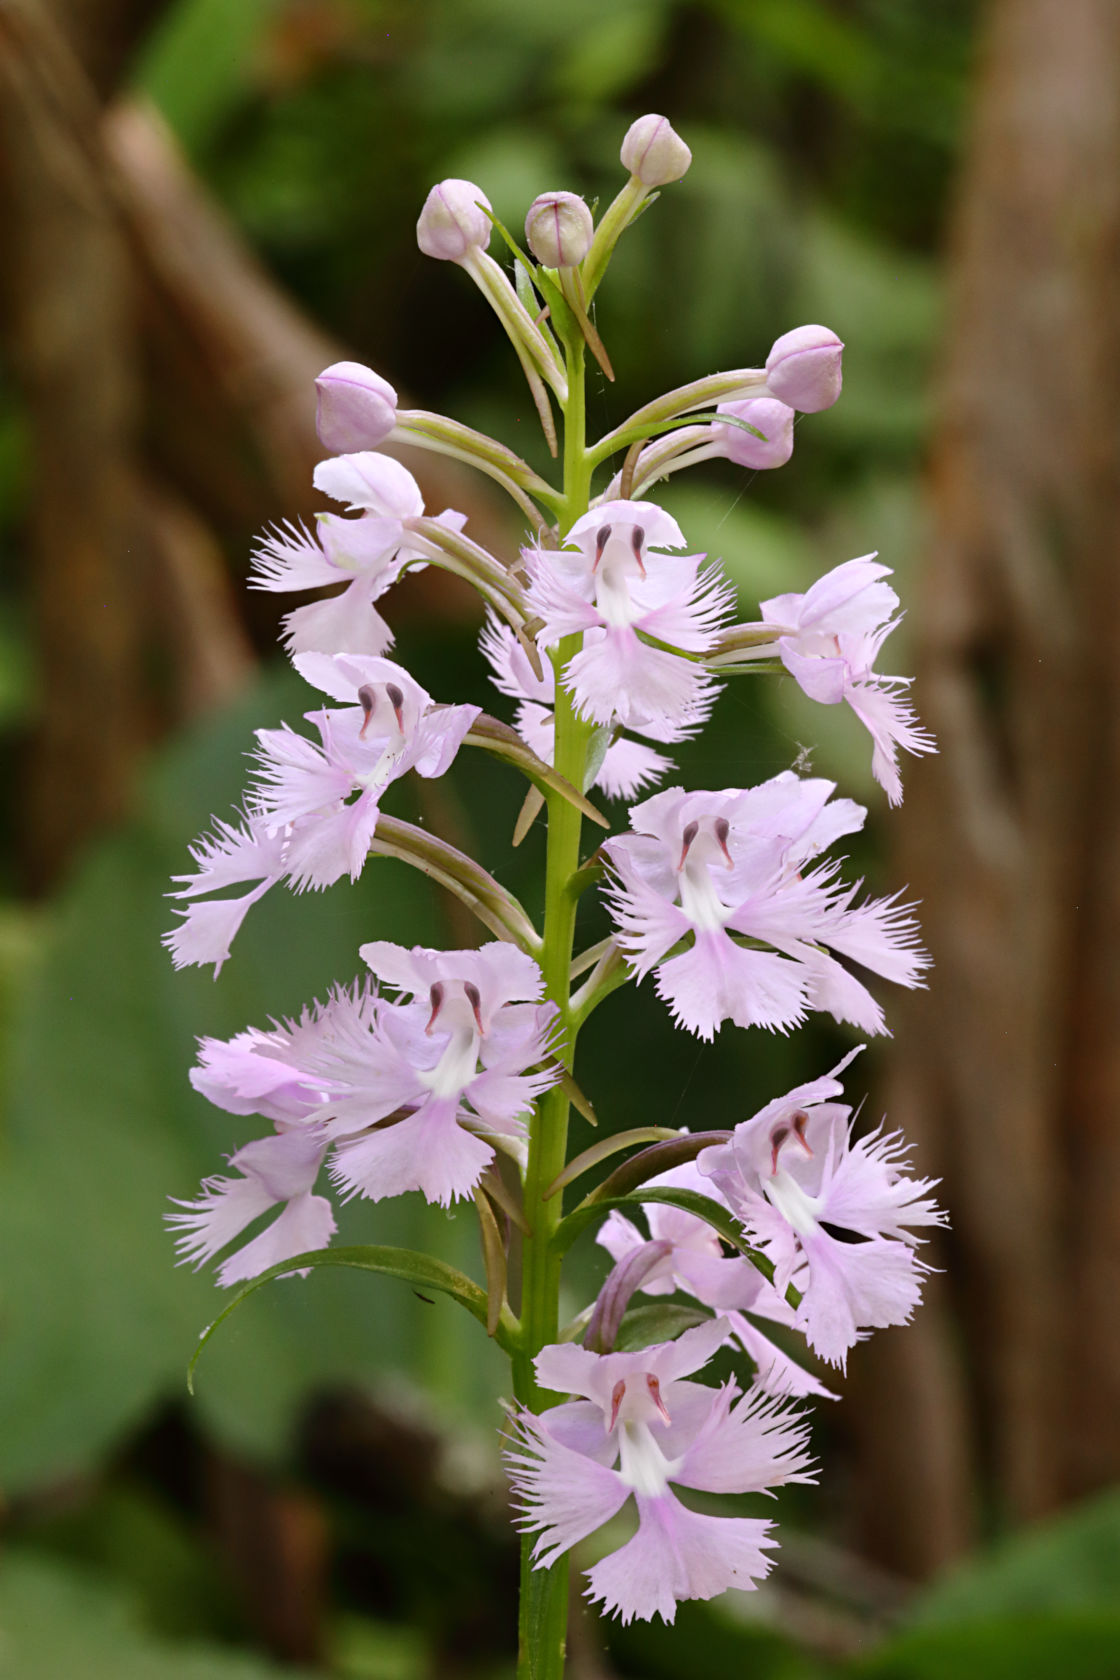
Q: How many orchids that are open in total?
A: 13